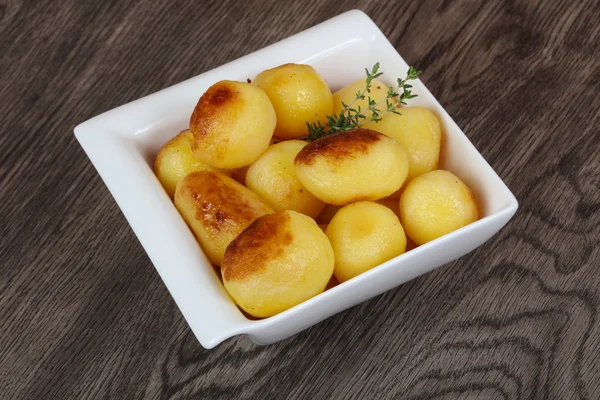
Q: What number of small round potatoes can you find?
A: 11